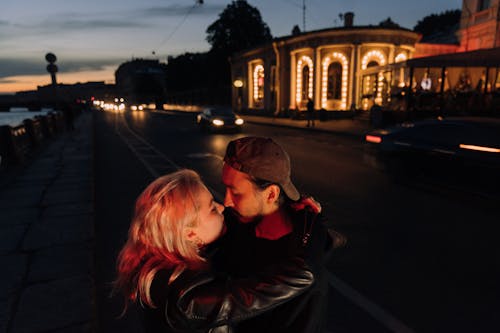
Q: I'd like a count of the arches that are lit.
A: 5